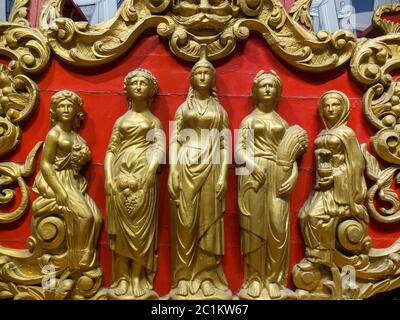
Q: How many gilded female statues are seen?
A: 5